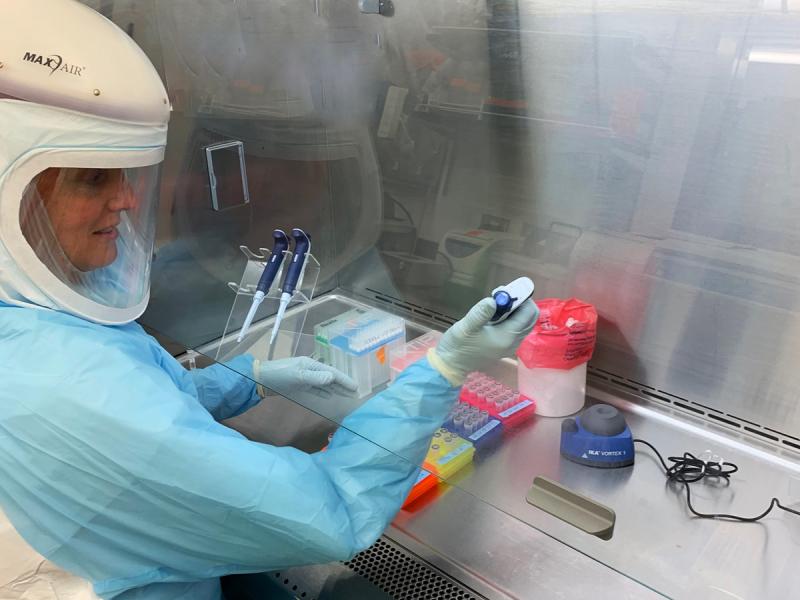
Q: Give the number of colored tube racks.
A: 4